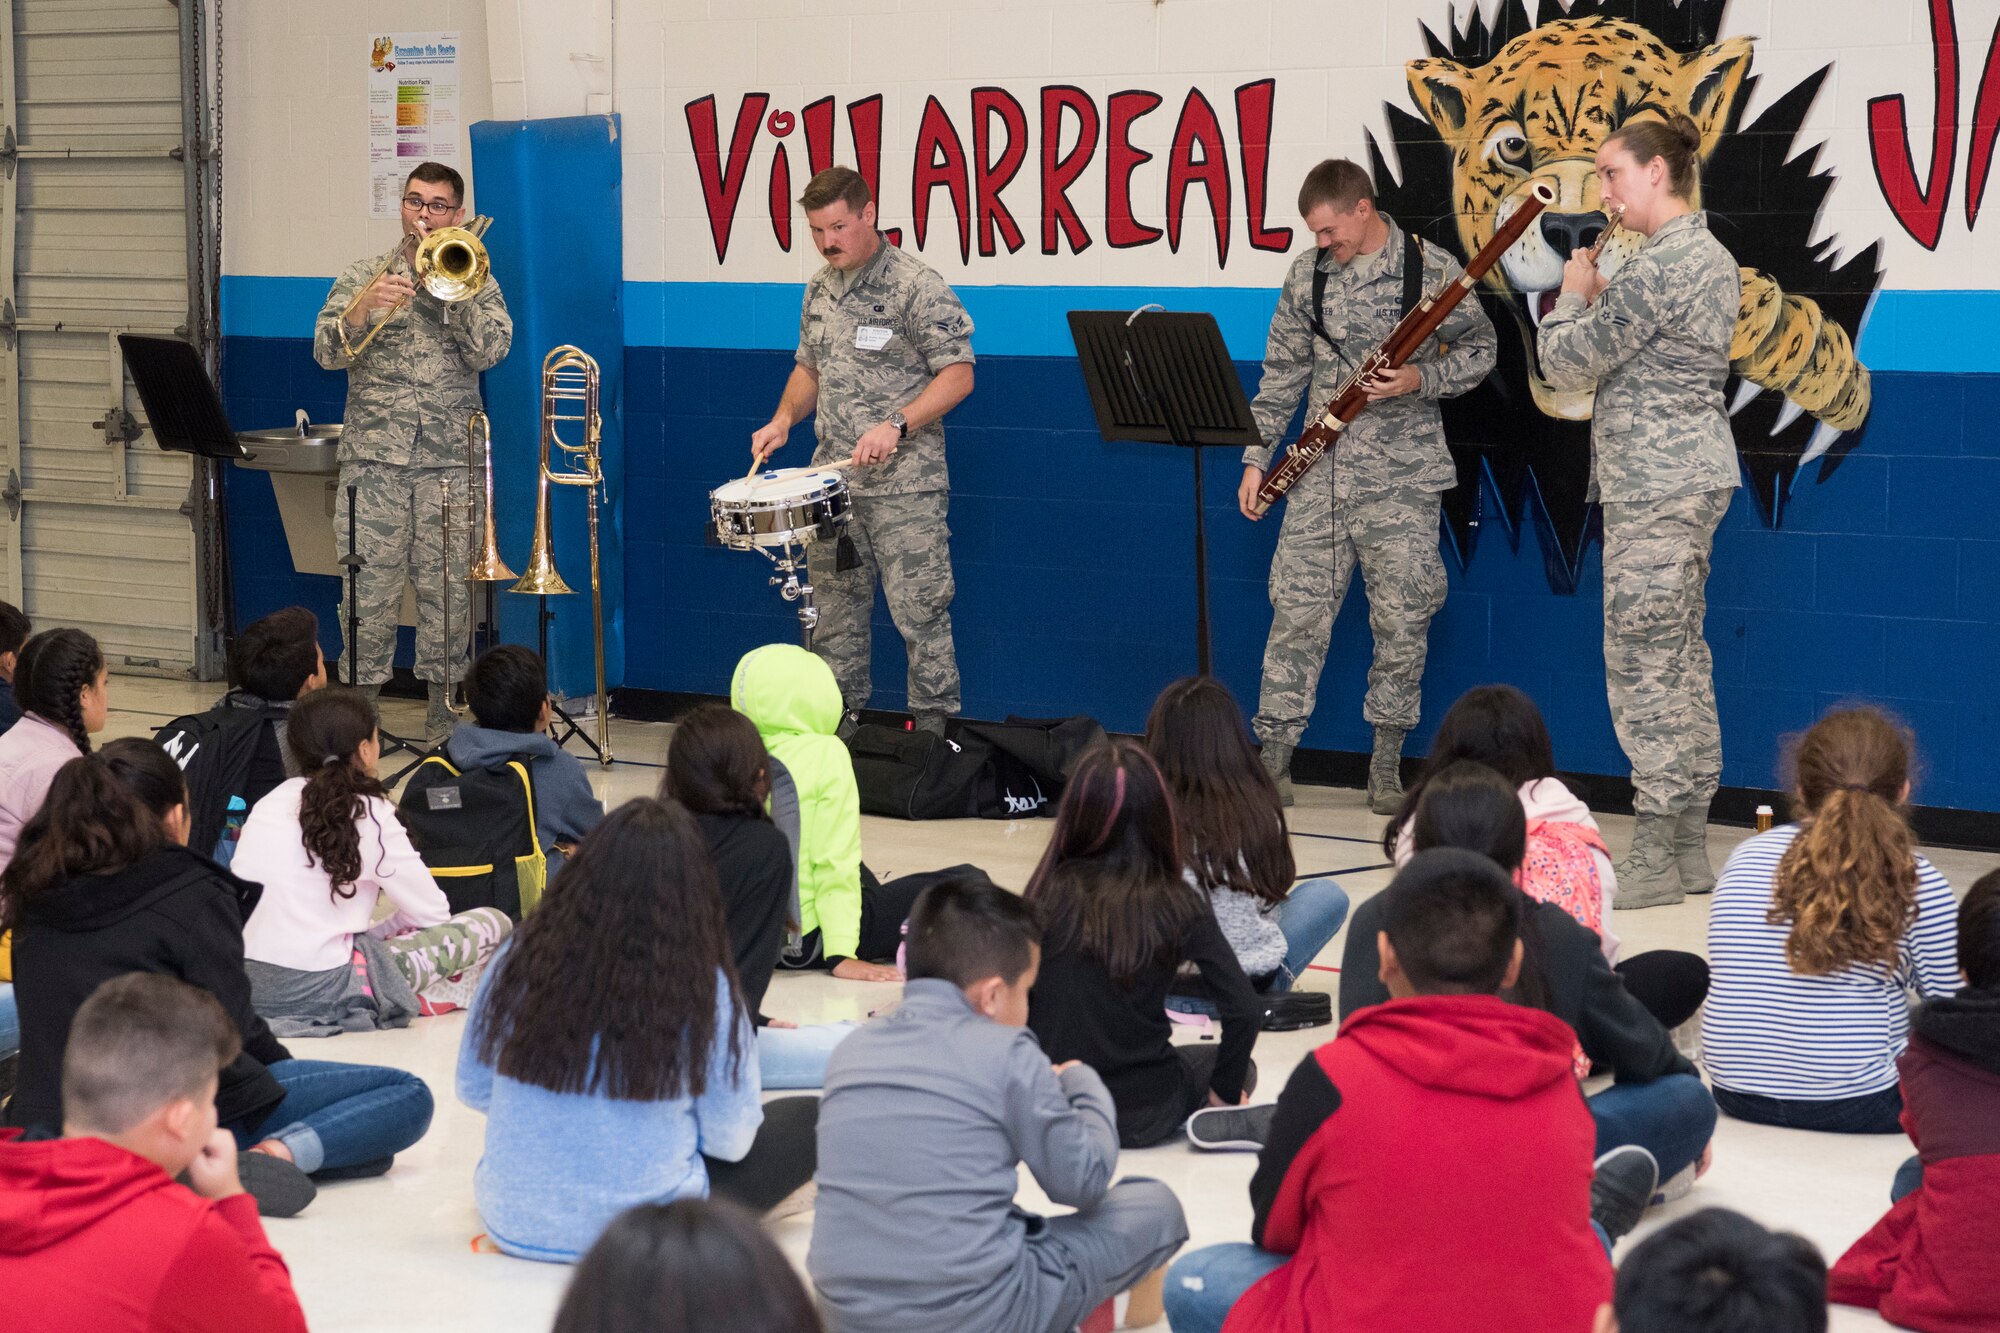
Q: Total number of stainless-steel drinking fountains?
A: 1